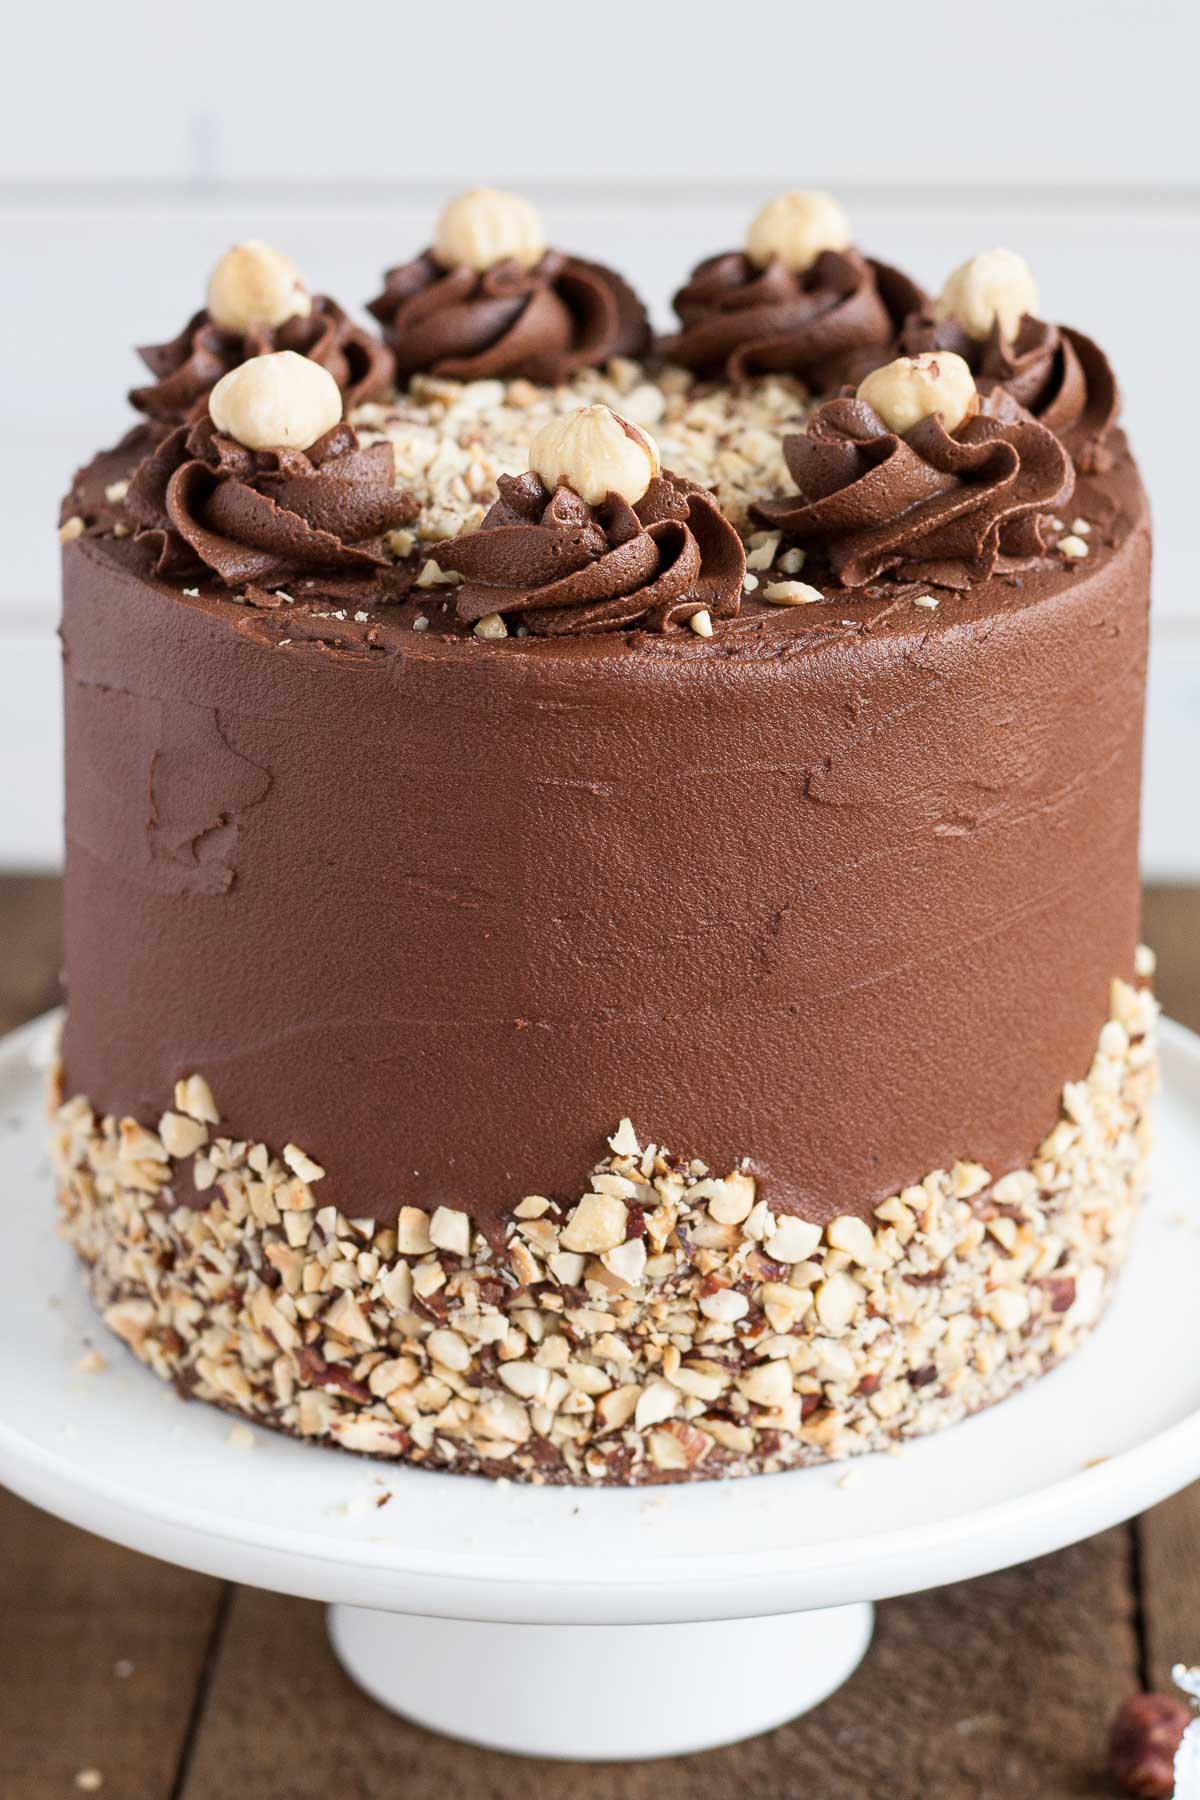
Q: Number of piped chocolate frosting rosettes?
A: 7